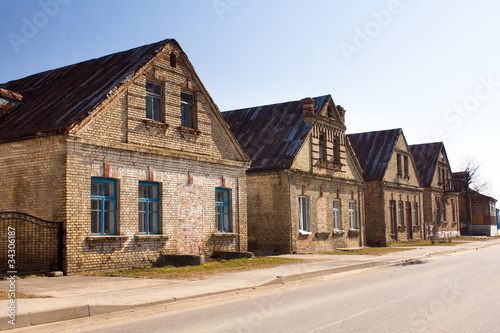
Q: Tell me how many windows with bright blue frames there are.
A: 3